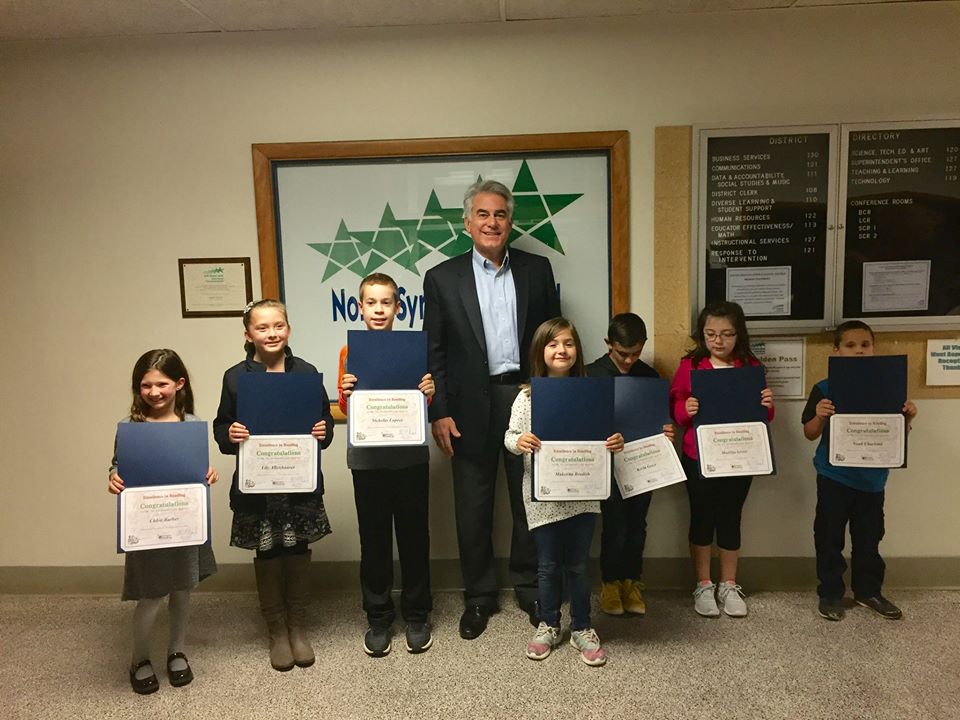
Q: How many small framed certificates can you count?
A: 1